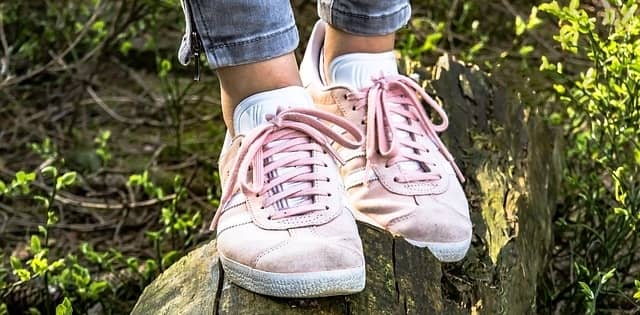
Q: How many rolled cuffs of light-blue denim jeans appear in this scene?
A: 2